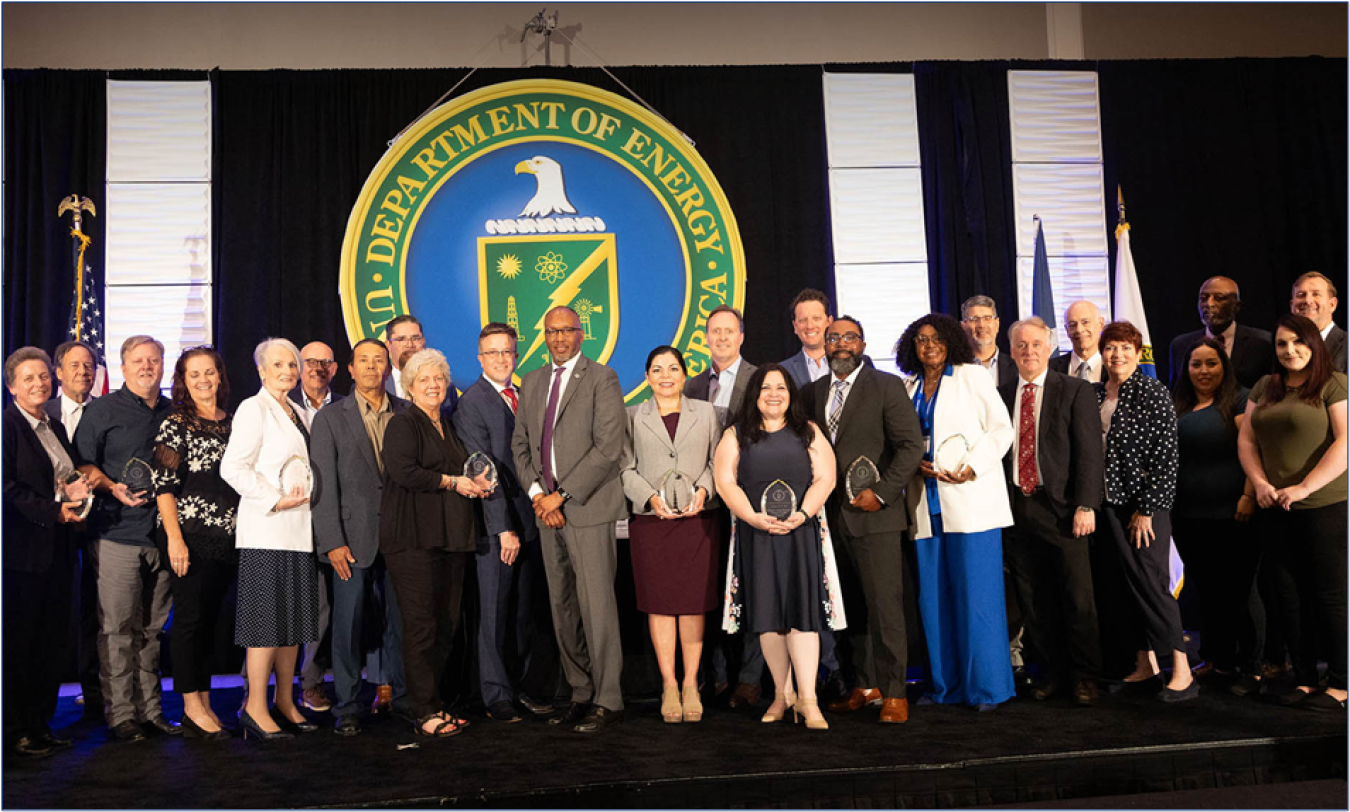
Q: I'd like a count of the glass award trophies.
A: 8